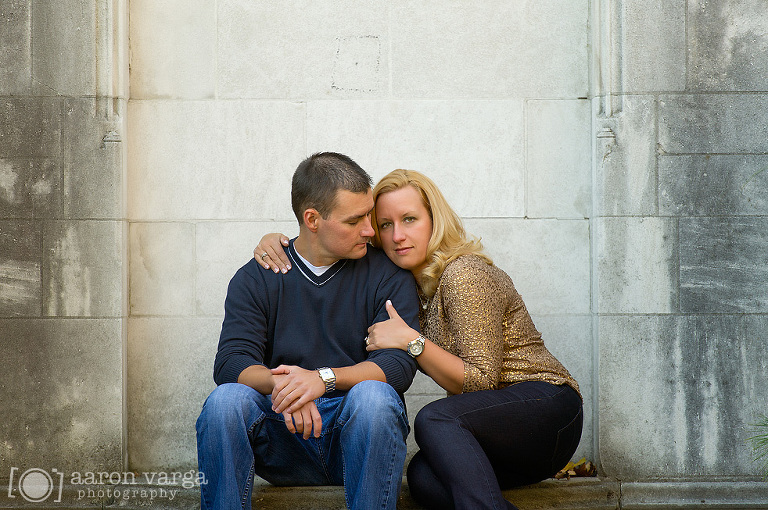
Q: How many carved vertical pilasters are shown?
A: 2